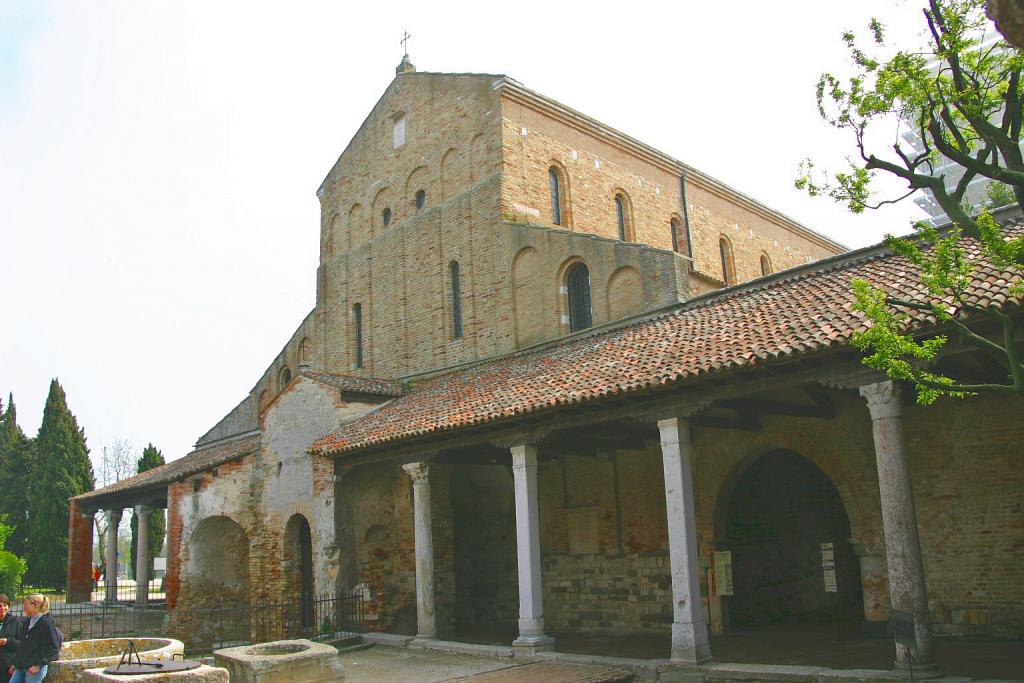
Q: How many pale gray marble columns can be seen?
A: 6